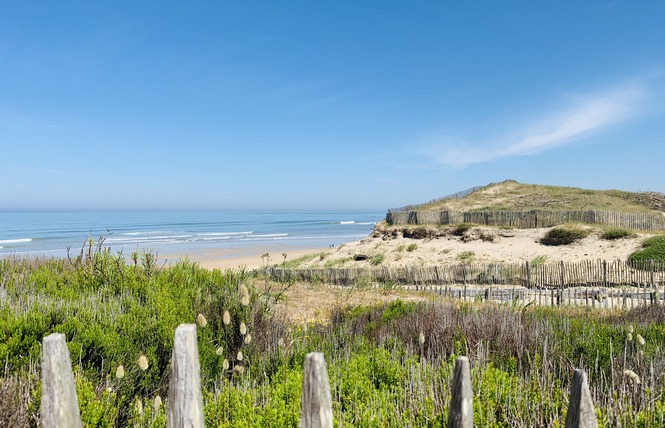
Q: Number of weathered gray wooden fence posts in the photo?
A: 5